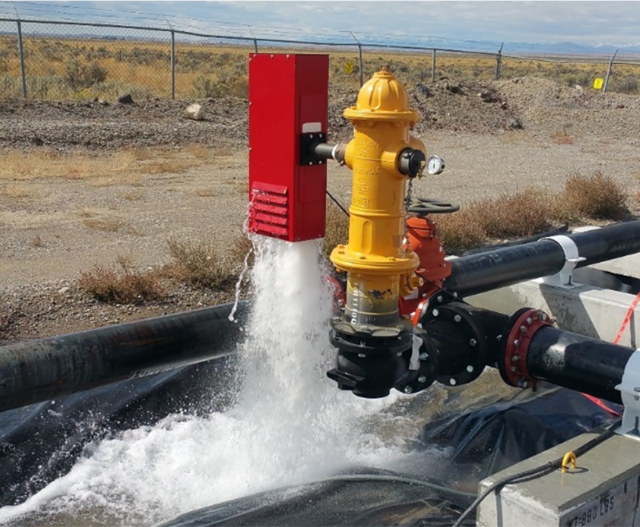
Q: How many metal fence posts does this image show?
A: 7